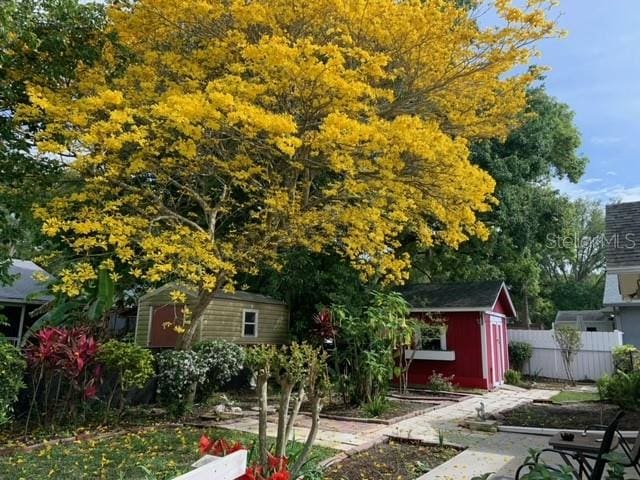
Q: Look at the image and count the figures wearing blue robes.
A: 0